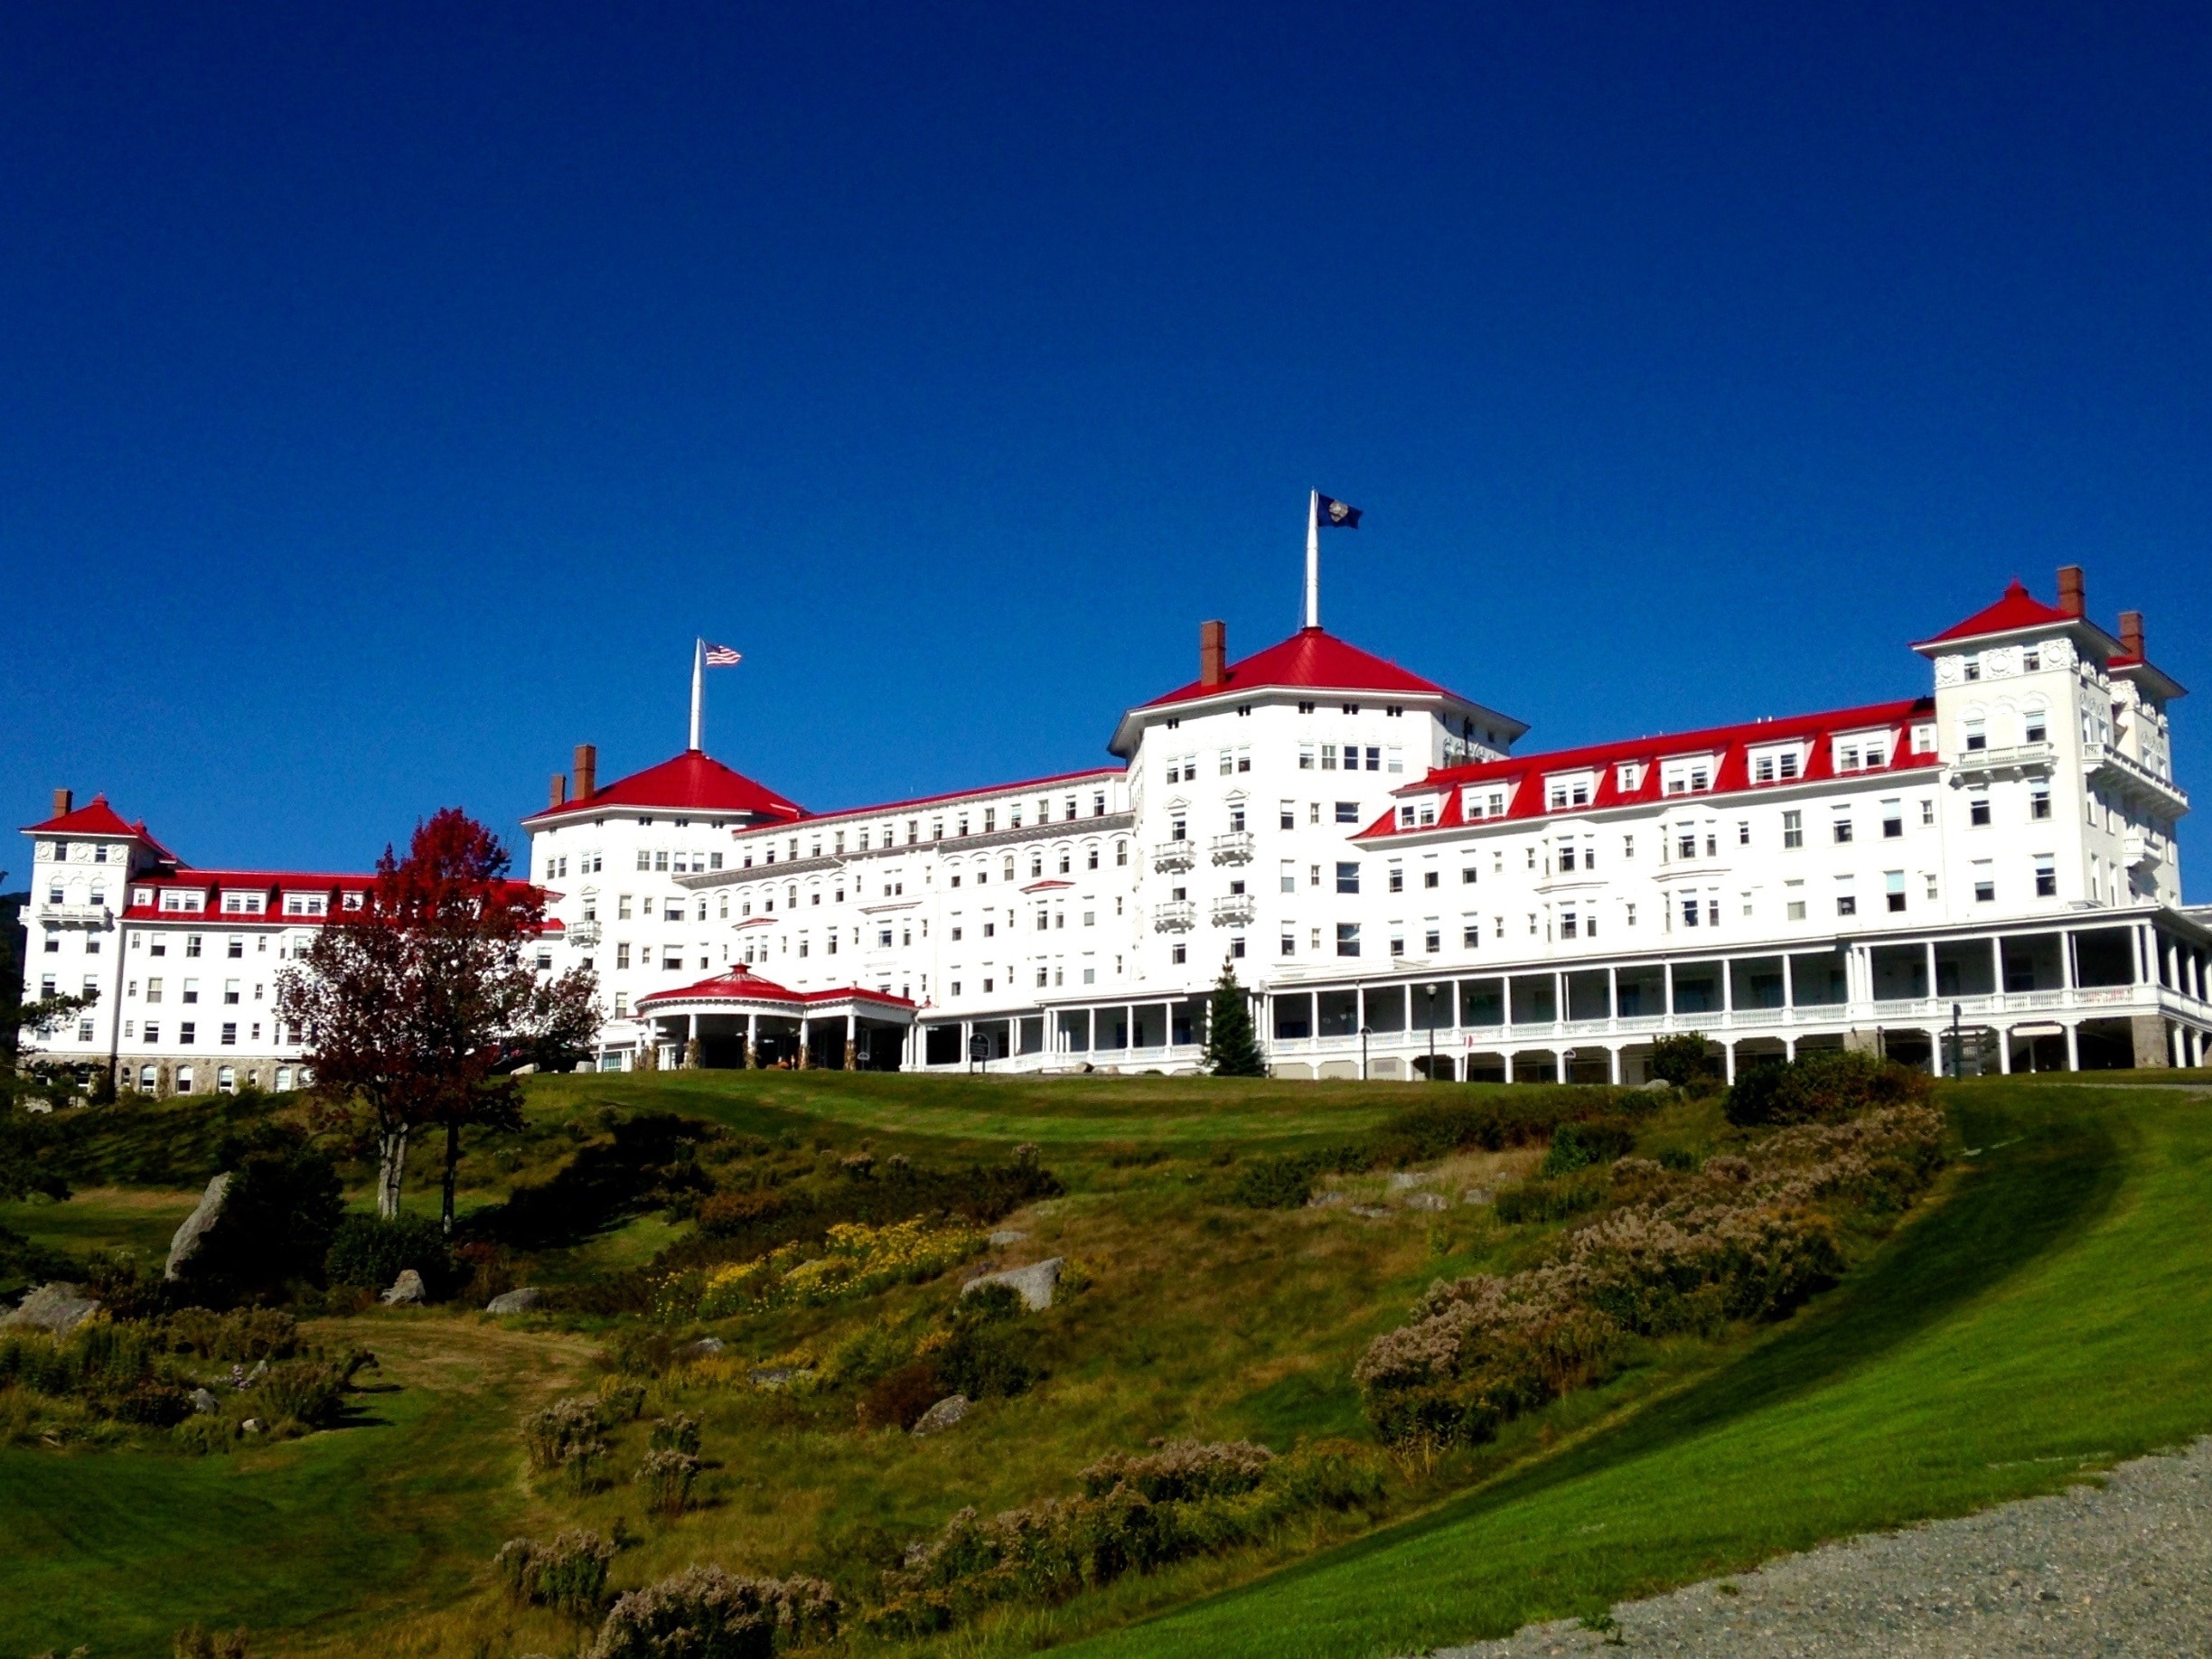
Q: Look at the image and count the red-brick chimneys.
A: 6